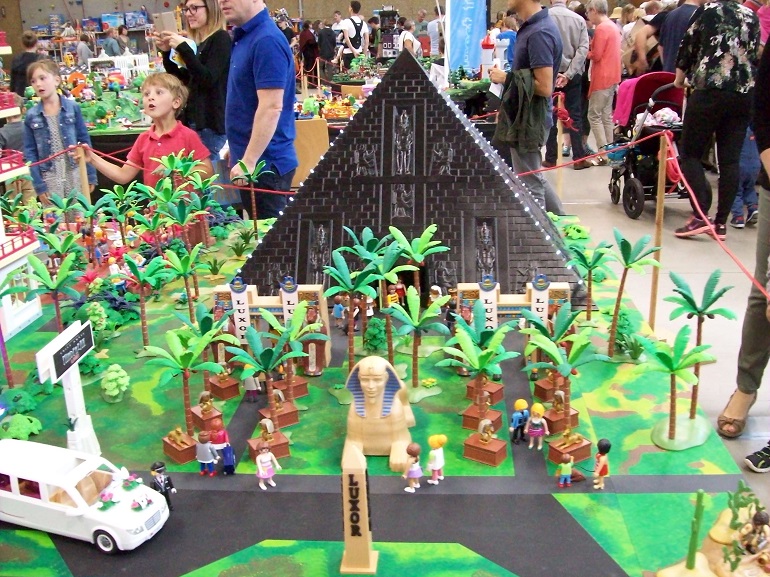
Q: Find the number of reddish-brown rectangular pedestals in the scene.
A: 12